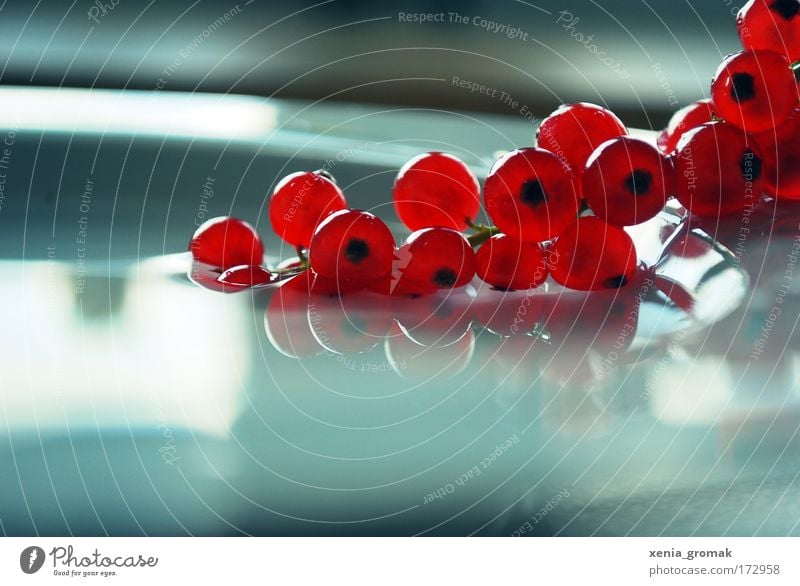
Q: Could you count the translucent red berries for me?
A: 15